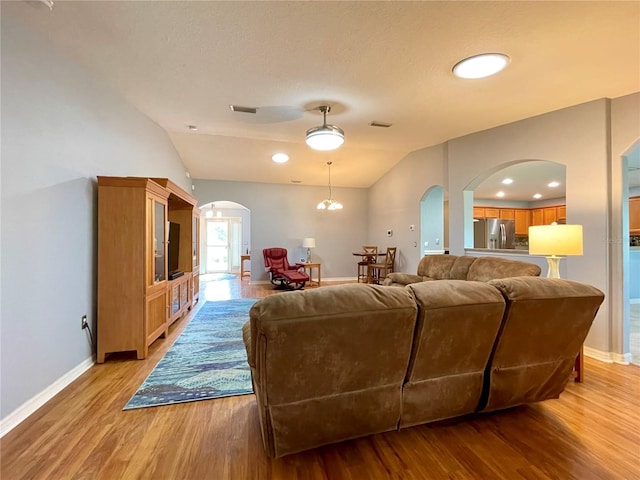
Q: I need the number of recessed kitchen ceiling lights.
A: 4